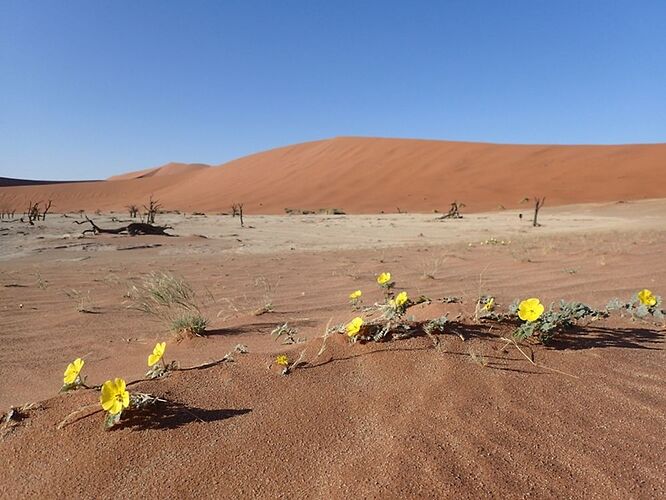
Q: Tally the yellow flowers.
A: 11